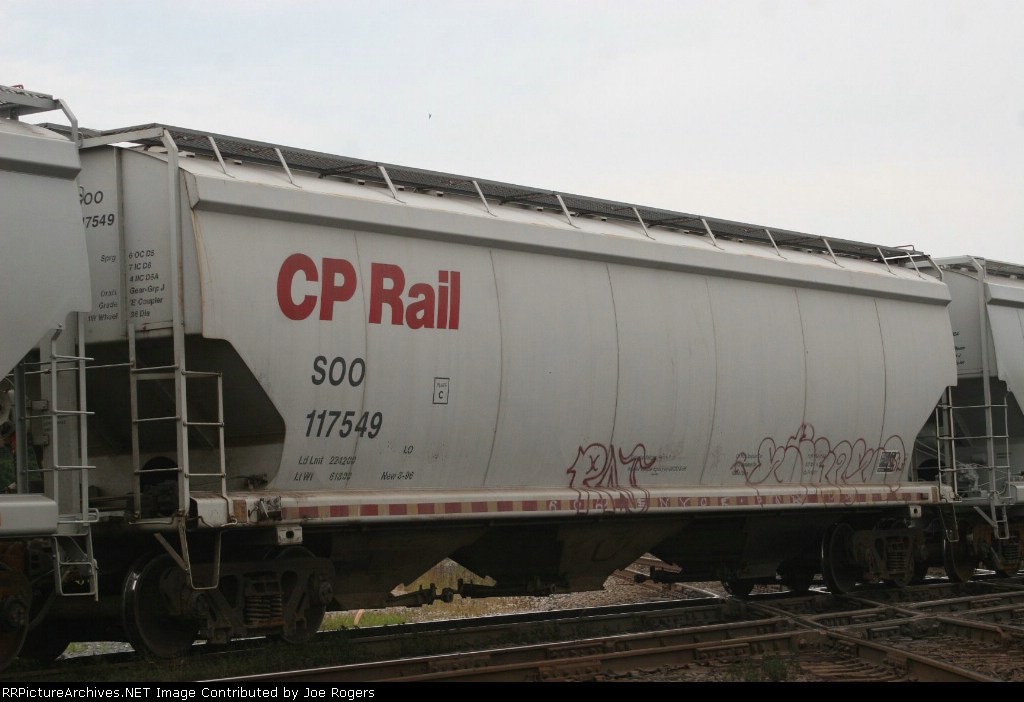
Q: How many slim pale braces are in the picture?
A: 11